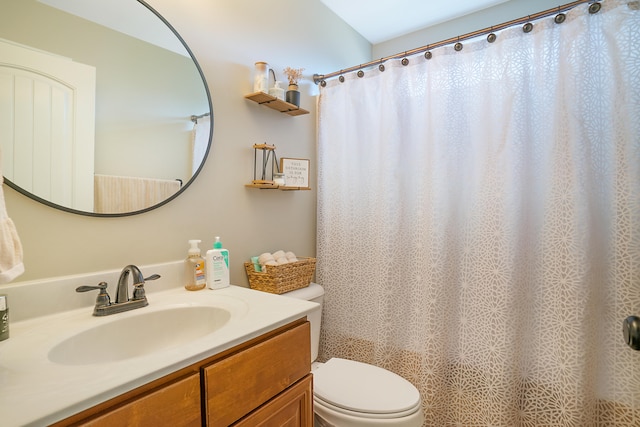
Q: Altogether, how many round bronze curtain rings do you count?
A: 11